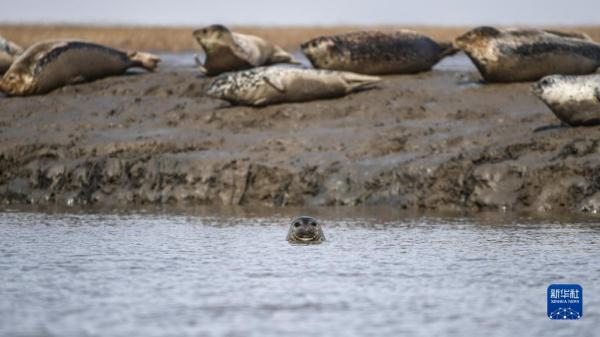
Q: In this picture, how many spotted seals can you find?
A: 8